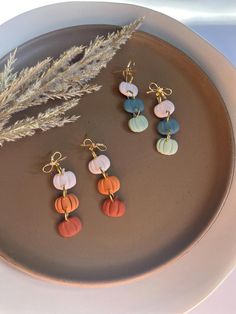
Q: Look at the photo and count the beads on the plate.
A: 12